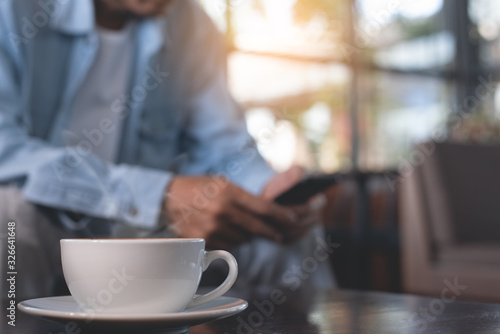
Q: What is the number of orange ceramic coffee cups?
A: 0